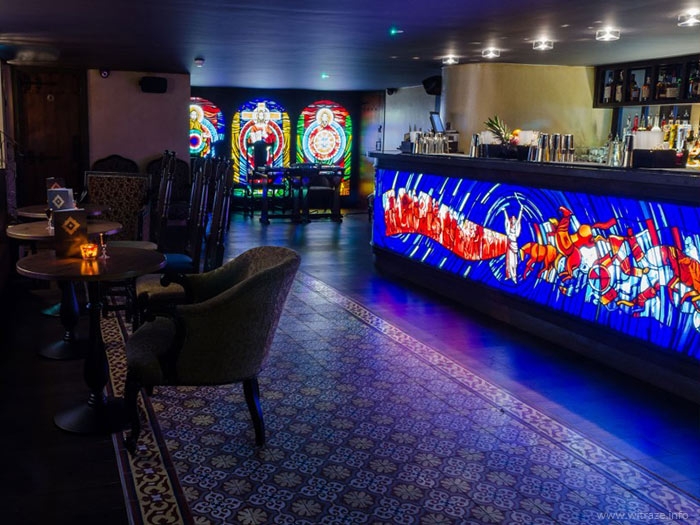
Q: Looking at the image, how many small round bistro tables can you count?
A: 3